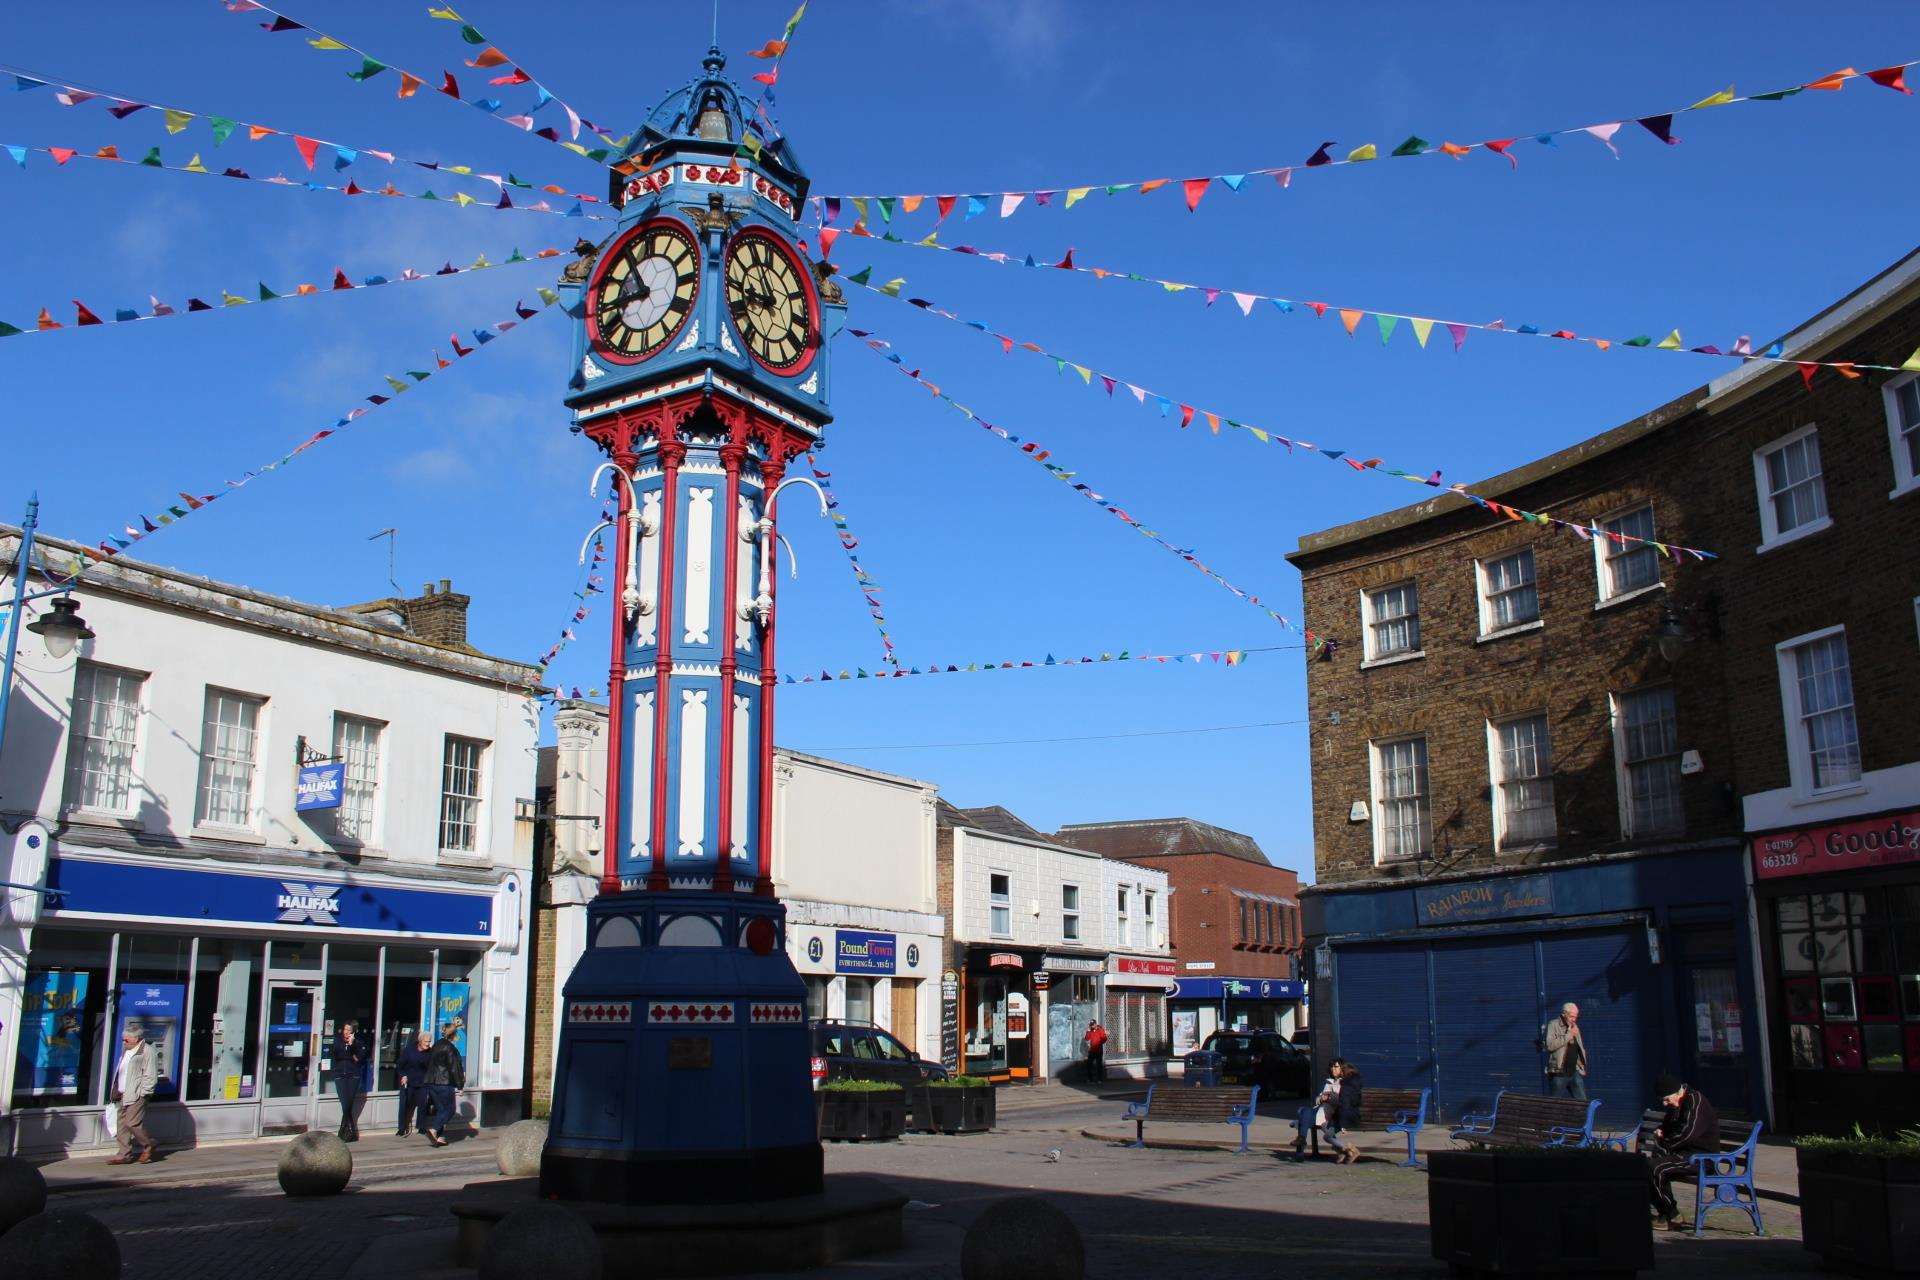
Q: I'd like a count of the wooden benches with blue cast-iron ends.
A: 4